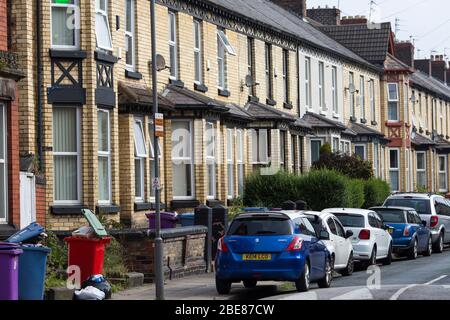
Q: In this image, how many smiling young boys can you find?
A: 0